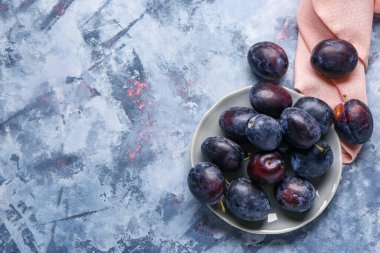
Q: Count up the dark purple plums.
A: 14